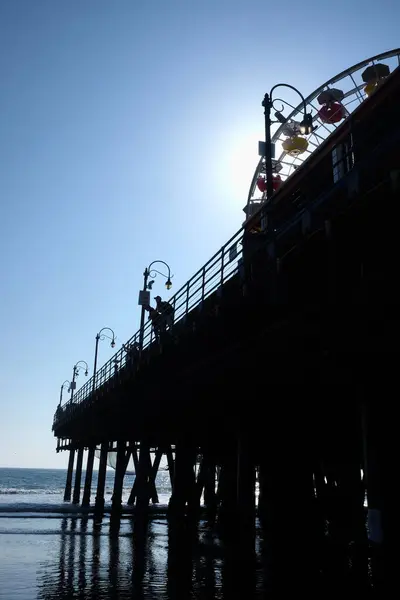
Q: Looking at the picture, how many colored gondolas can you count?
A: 4